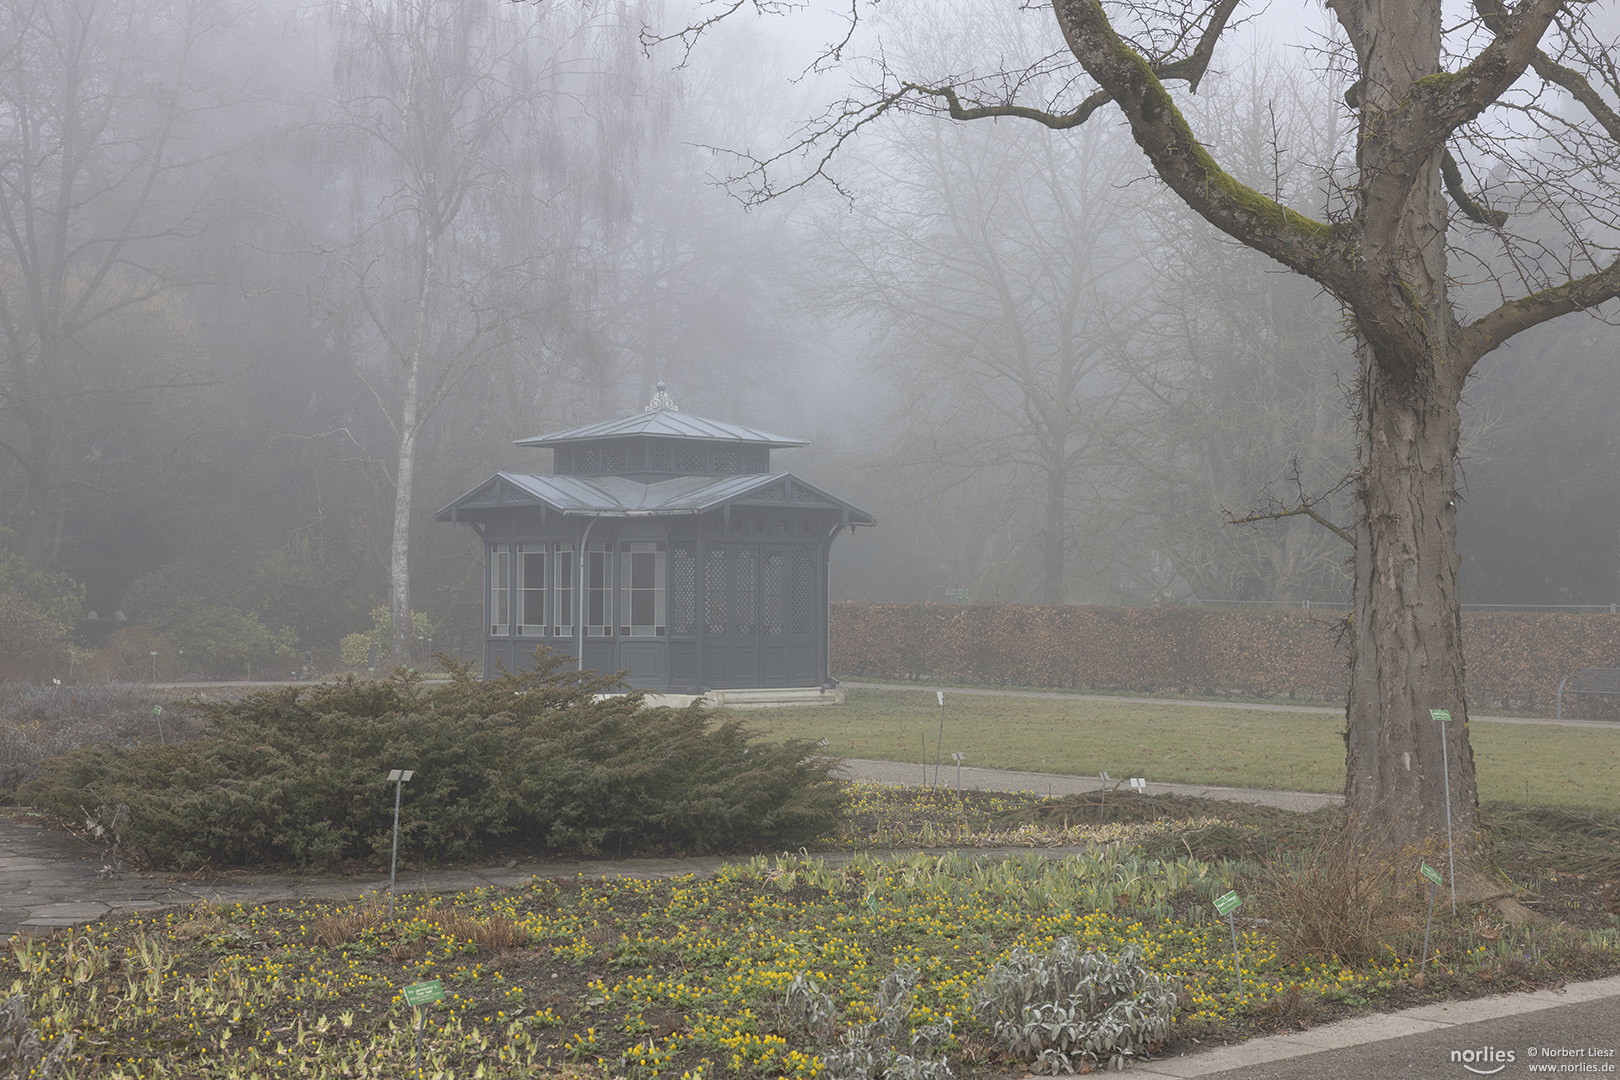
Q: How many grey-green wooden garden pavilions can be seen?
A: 1